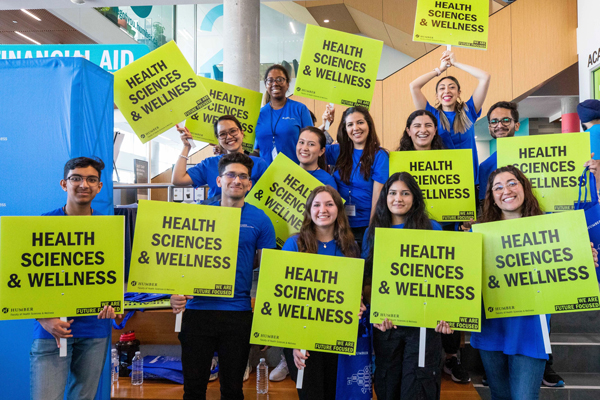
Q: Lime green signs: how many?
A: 12